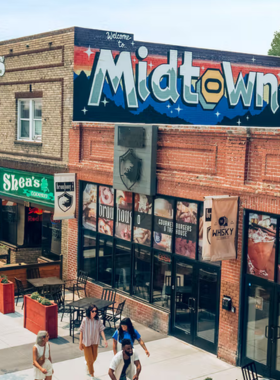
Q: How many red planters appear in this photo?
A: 2